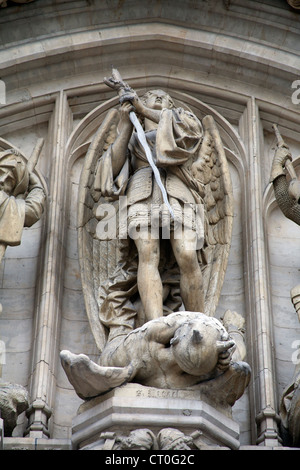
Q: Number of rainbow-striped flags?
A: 0